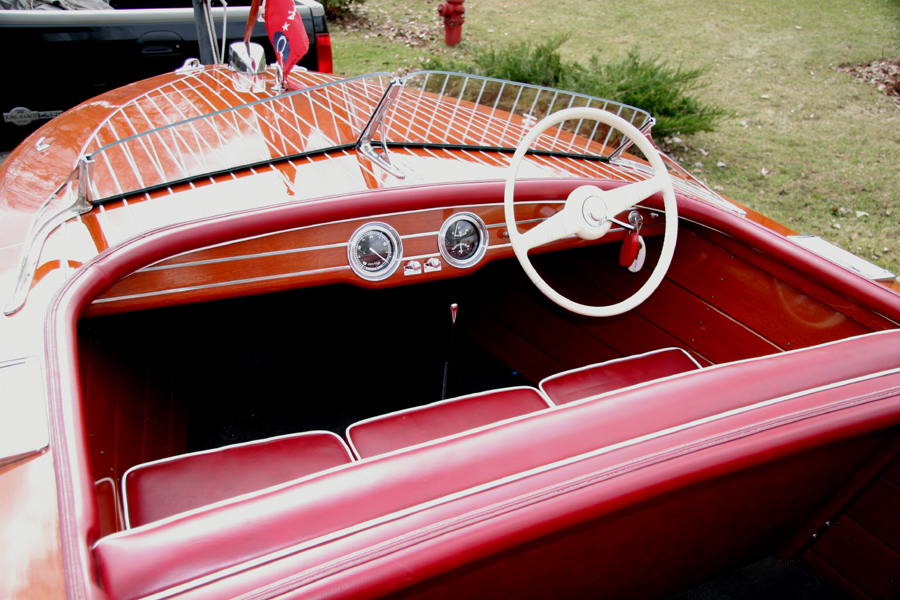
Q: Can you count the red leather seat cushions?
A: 3